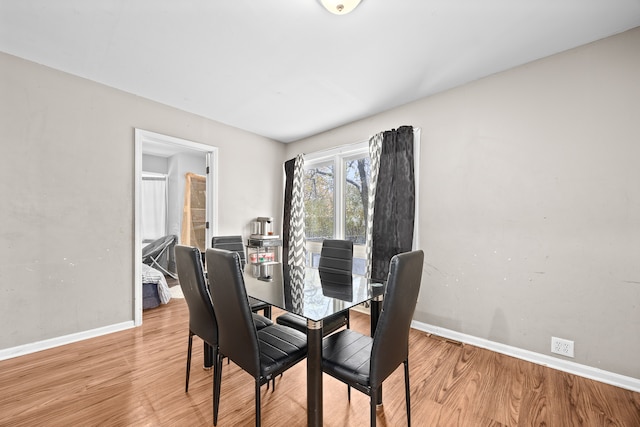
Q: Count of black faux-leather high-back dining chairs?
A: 5